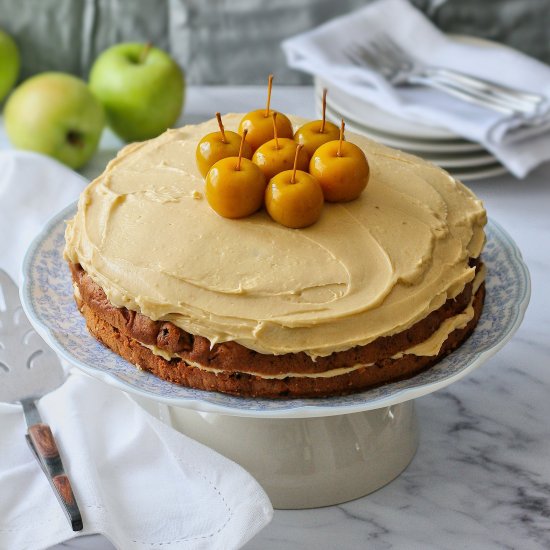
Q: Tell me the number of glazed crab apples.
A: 7